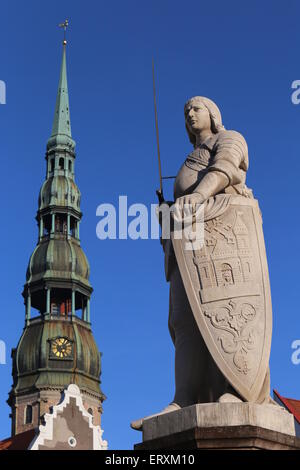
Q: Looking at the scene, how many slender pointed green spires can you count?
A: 1